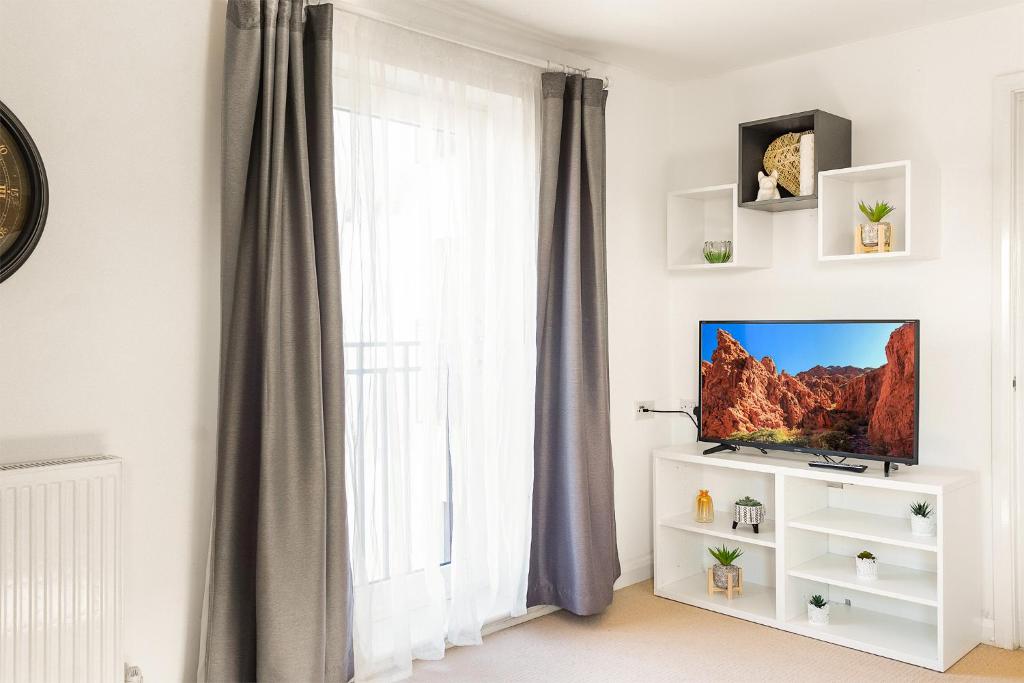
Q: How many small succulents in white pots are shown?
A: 3